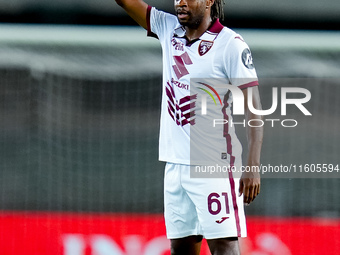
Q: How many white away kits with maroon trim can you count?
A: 1